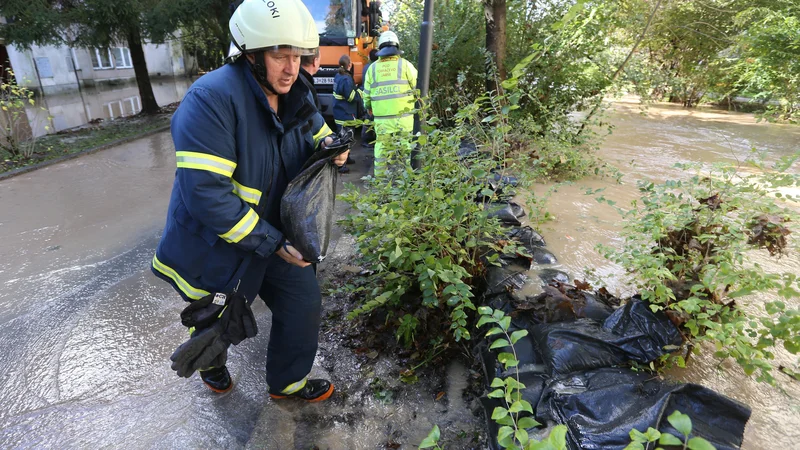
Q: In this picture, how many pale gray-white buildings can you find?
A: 1